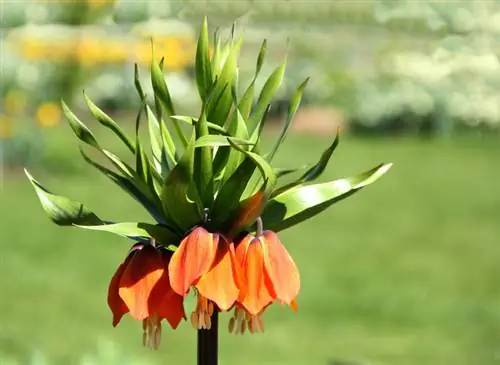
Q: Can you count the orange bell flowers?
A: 3